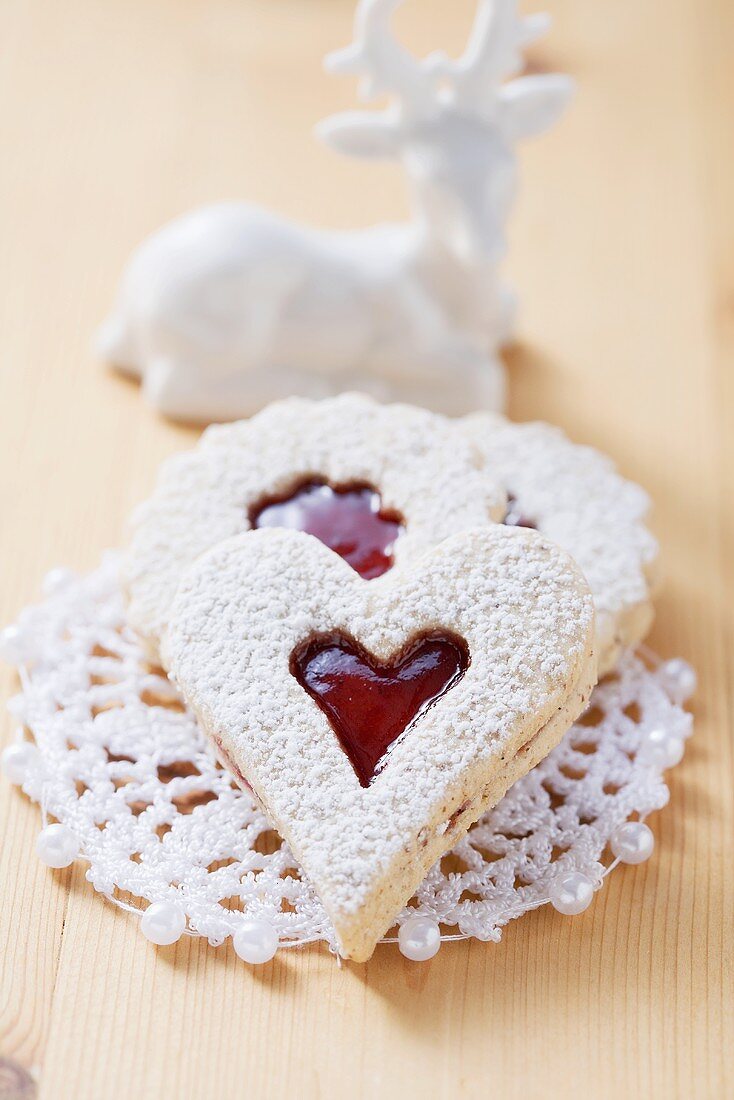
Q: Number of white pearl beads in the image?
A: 11